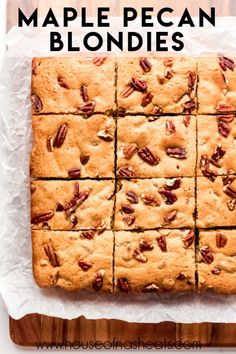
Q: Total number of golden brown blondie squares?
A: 12